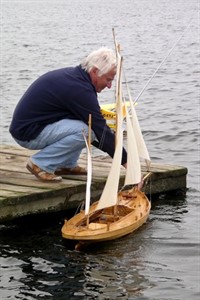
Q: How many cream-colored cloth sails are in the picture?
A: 4